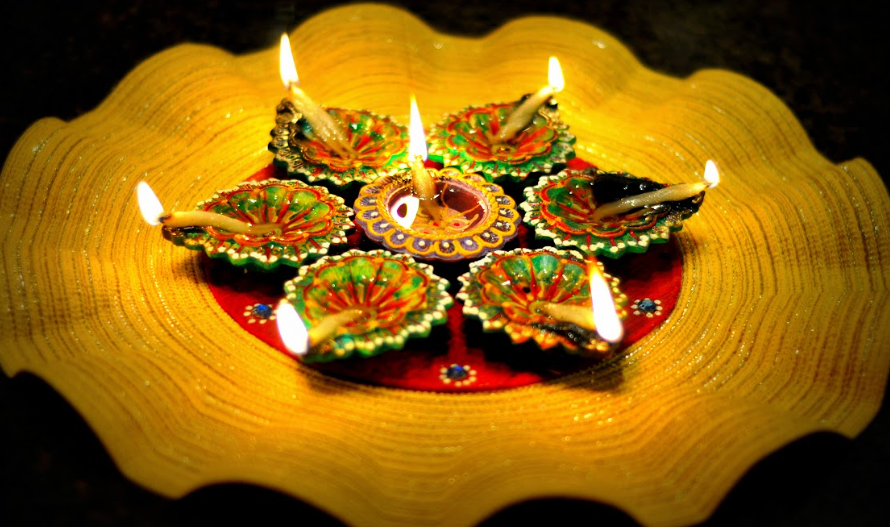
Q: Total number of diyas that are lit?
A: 7